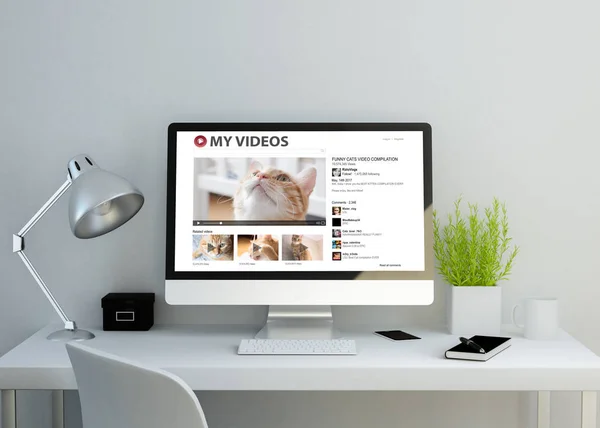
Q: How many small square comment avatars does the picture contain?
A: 5